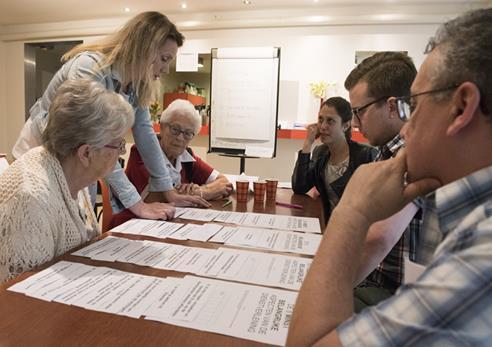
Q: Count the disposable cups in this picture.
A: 3